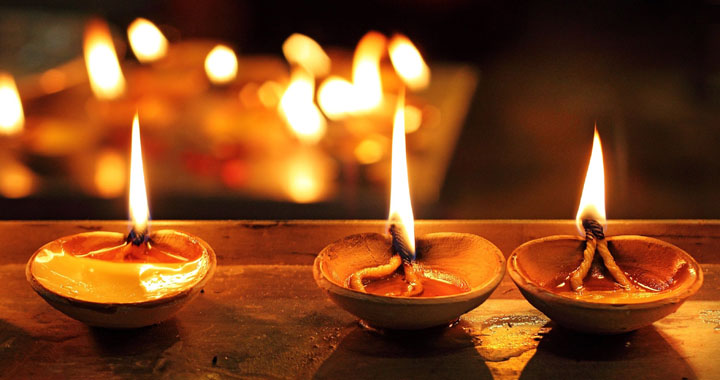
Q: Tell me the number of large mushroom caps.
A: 0